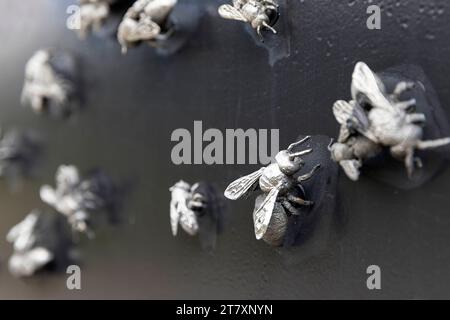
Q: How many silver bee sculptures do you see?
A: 11